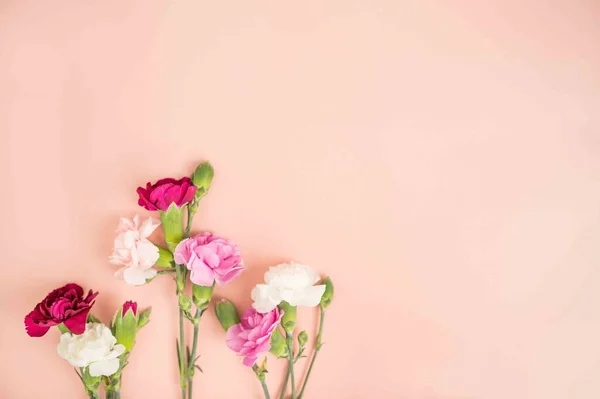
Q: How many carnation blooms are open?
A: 7